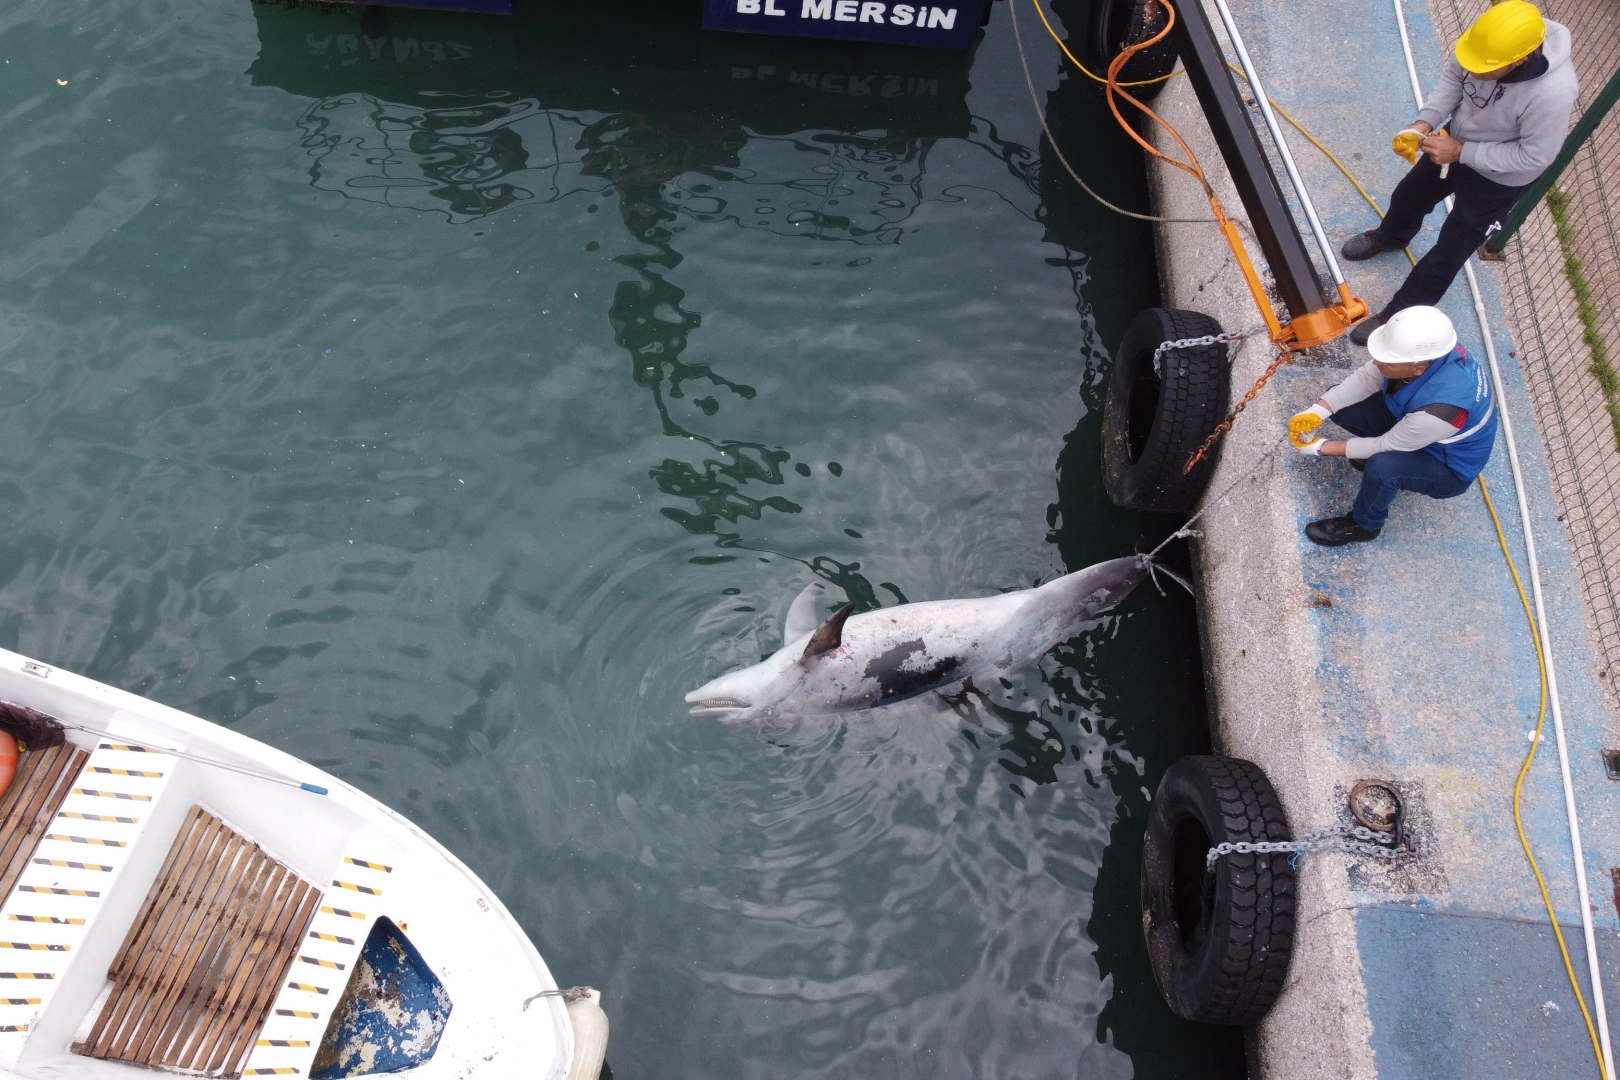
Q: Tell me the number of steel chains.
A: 3